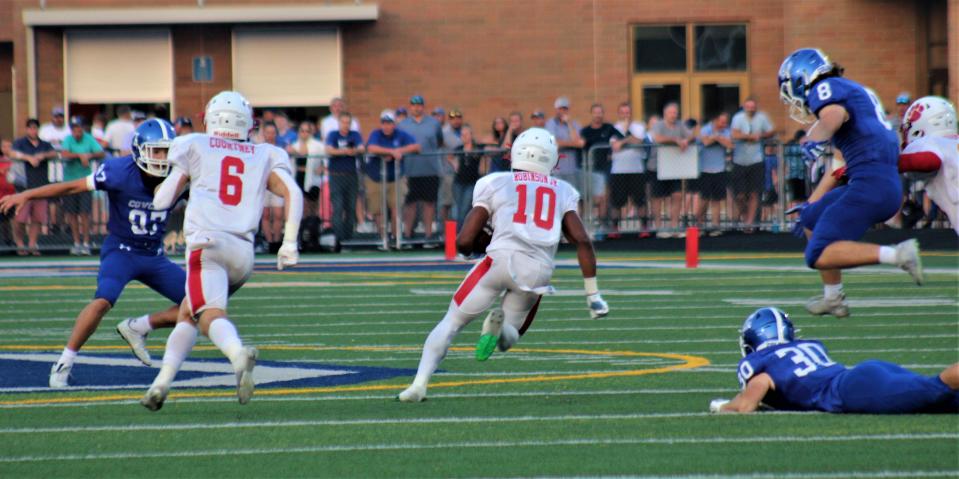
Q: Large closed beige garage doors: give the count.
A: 2